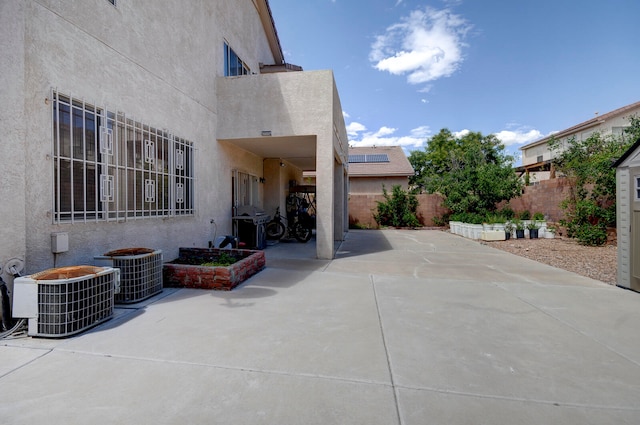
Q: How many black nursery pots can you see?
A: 3